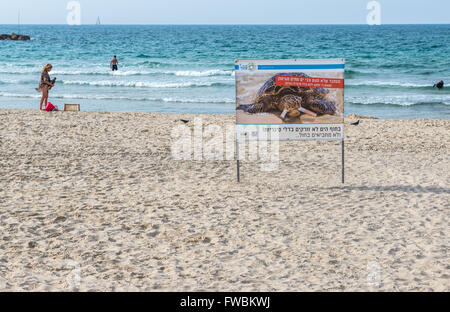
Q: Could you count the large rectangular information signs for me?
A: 1